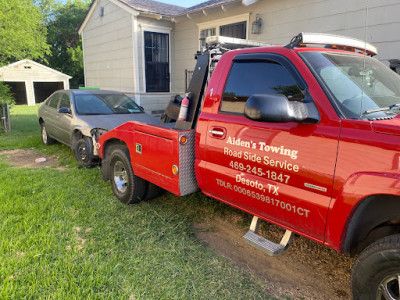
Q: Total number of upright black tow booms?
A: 1